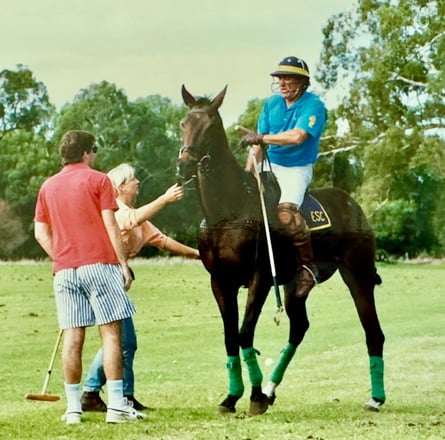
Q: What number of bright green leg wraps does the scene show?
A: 4